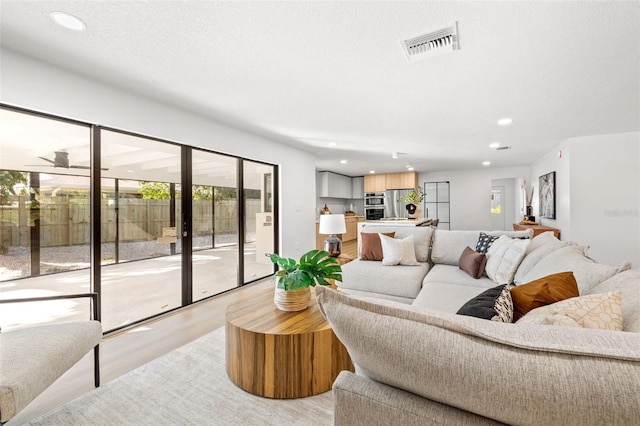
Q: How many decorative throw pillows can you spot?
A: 8